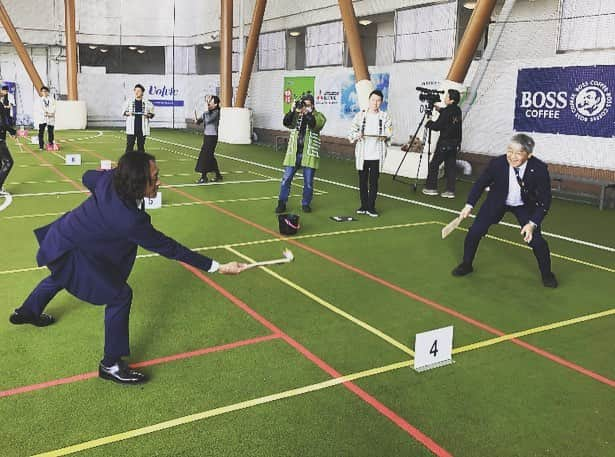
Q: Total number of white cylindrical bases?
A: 3